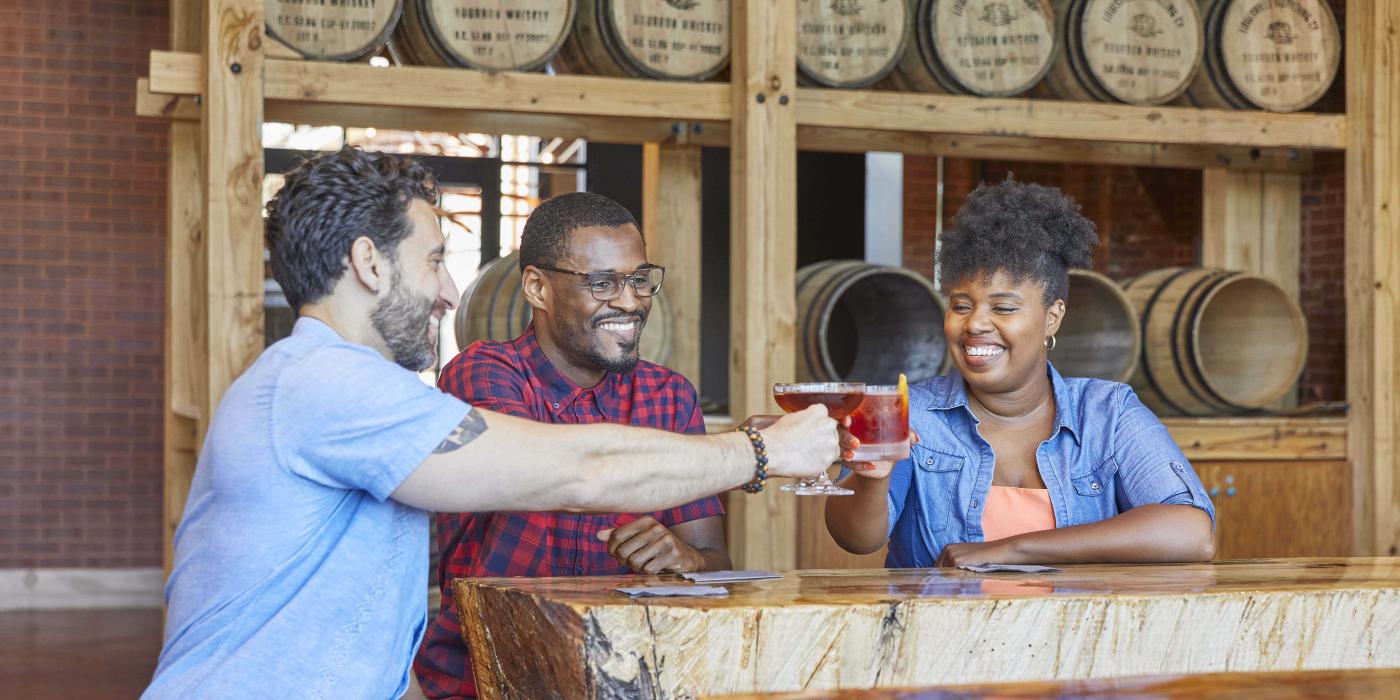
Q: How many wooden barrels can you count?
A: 11